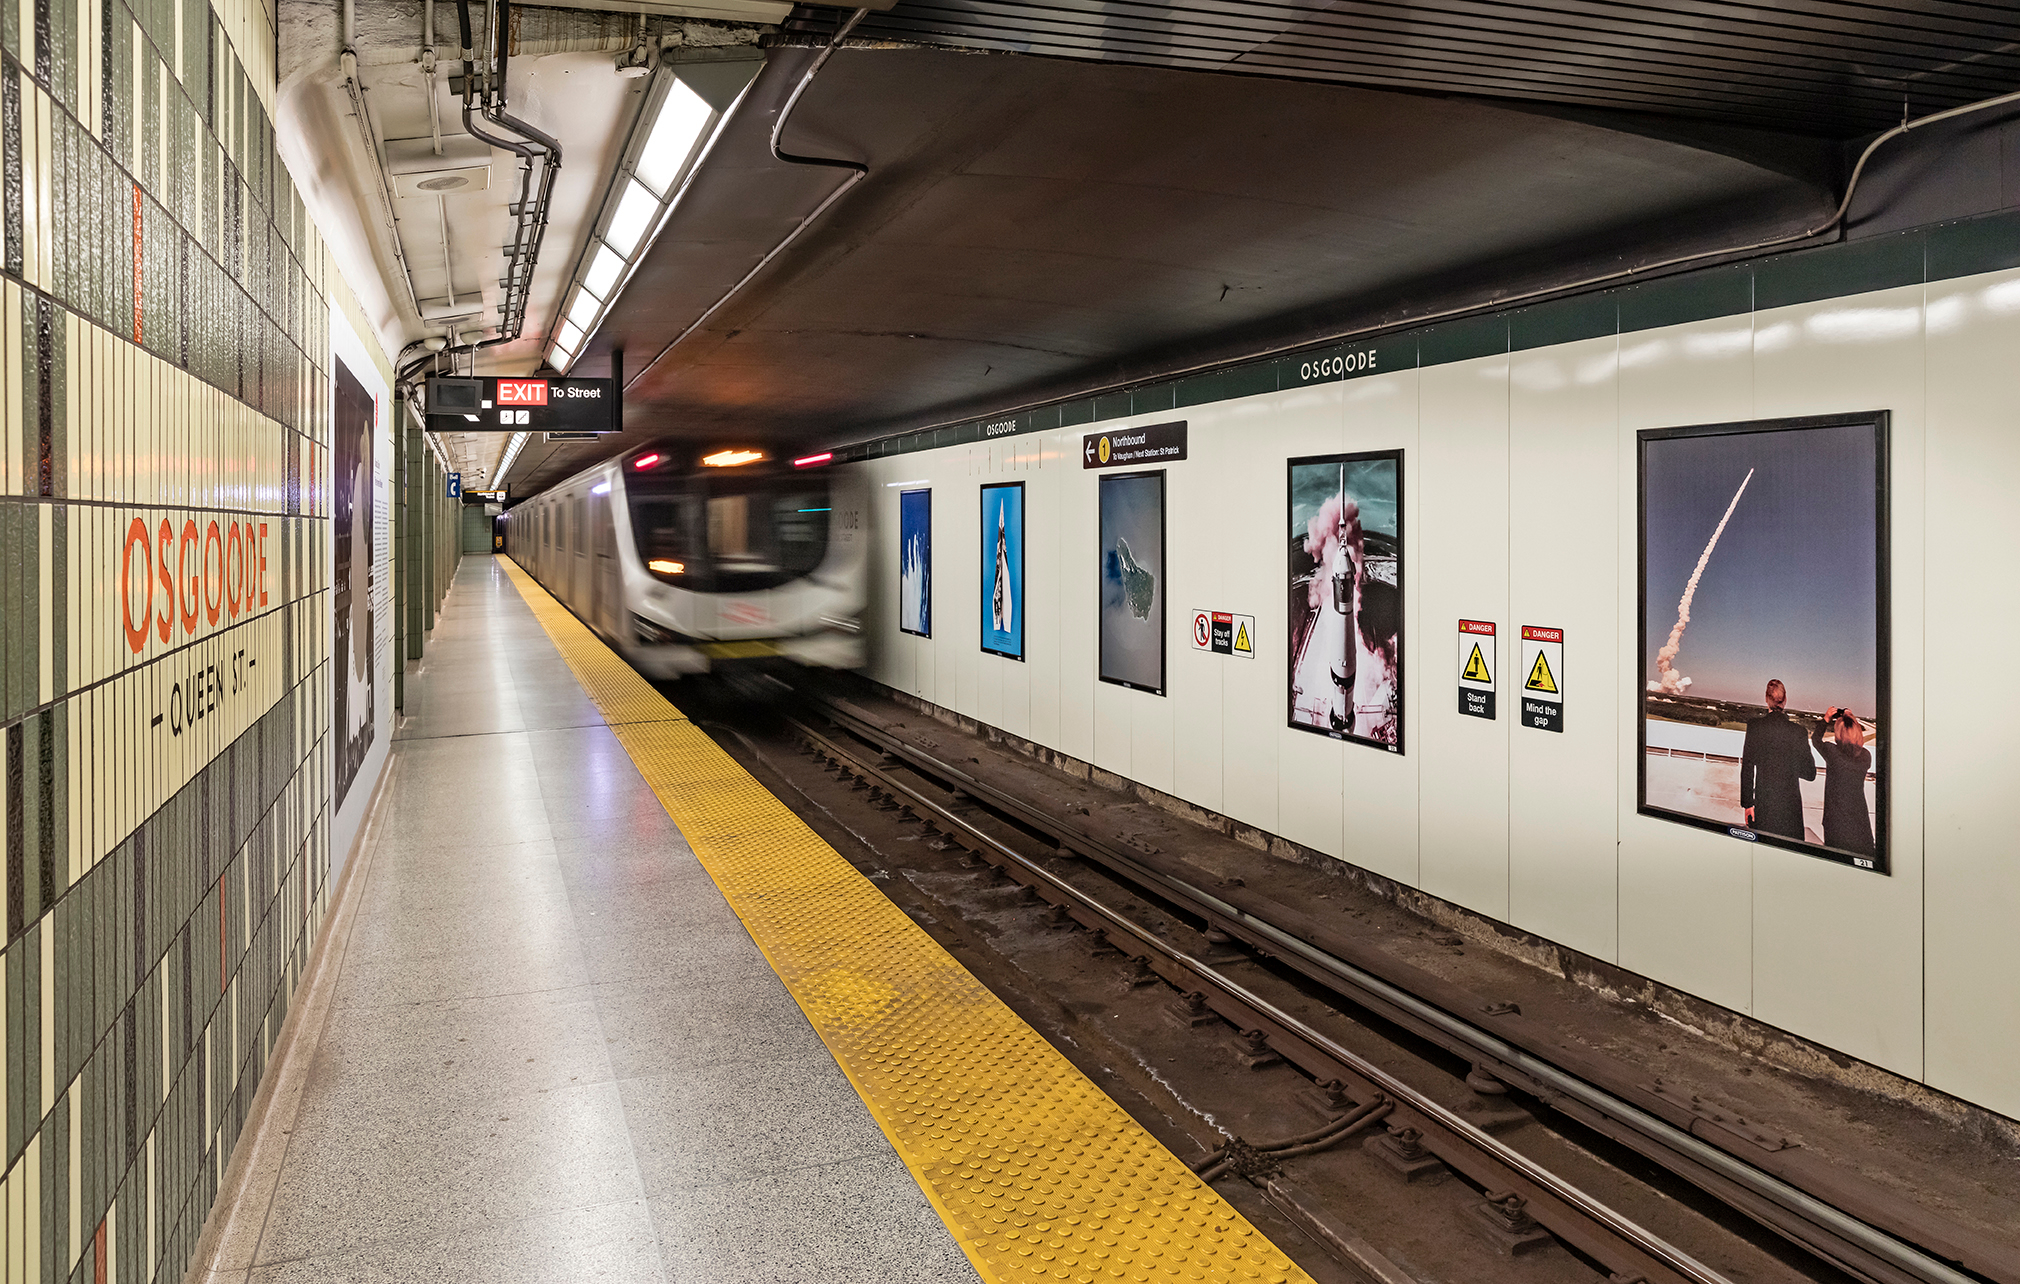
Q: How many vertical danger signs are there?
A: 2